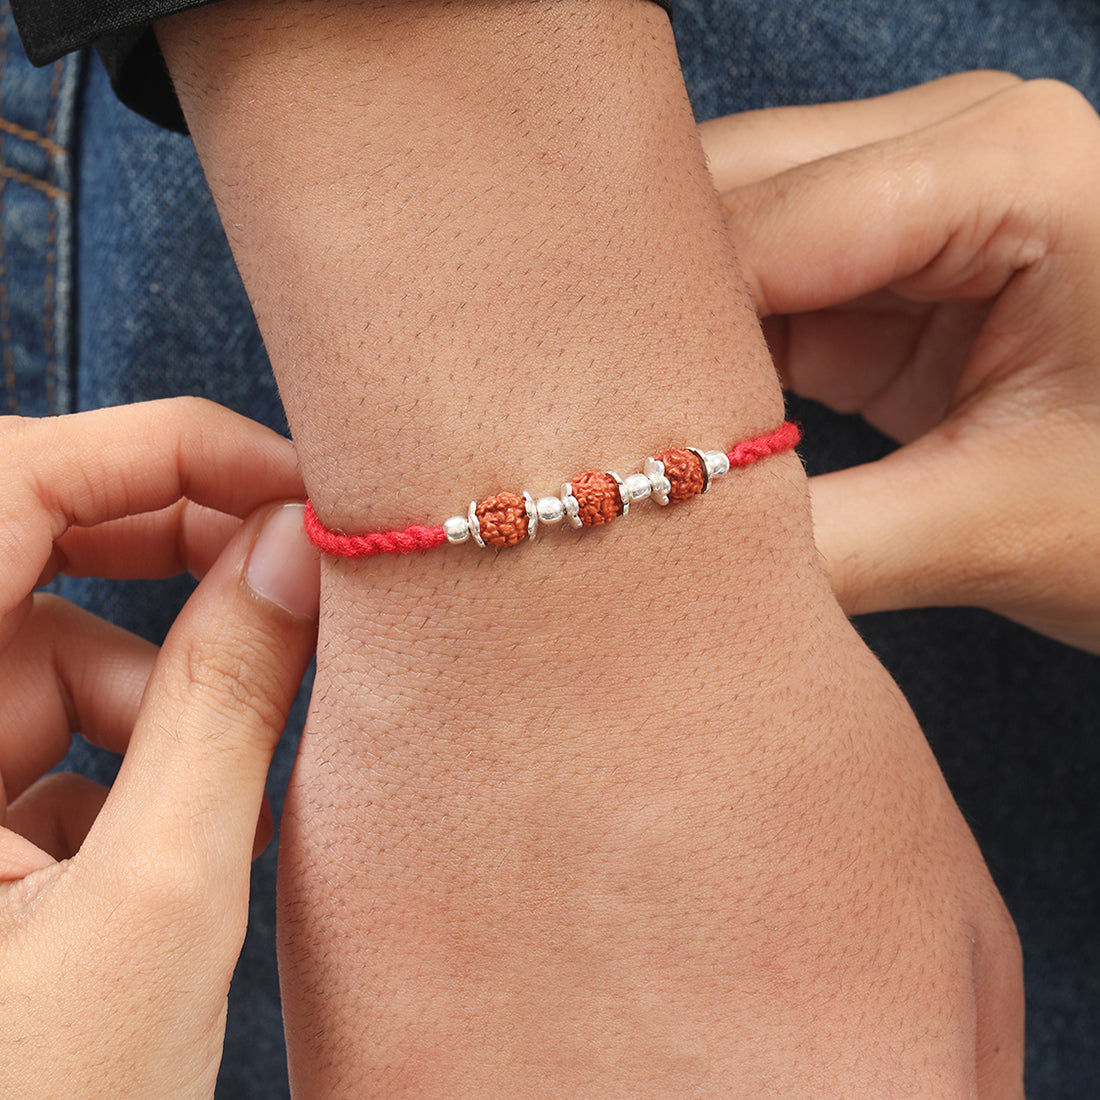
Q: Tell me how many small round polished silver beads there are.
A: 4